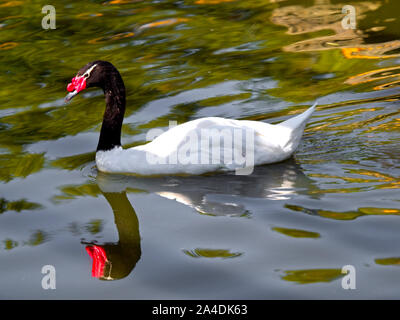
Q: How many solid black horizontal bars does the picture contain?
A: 1